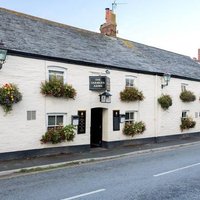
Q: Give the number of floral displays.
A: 8